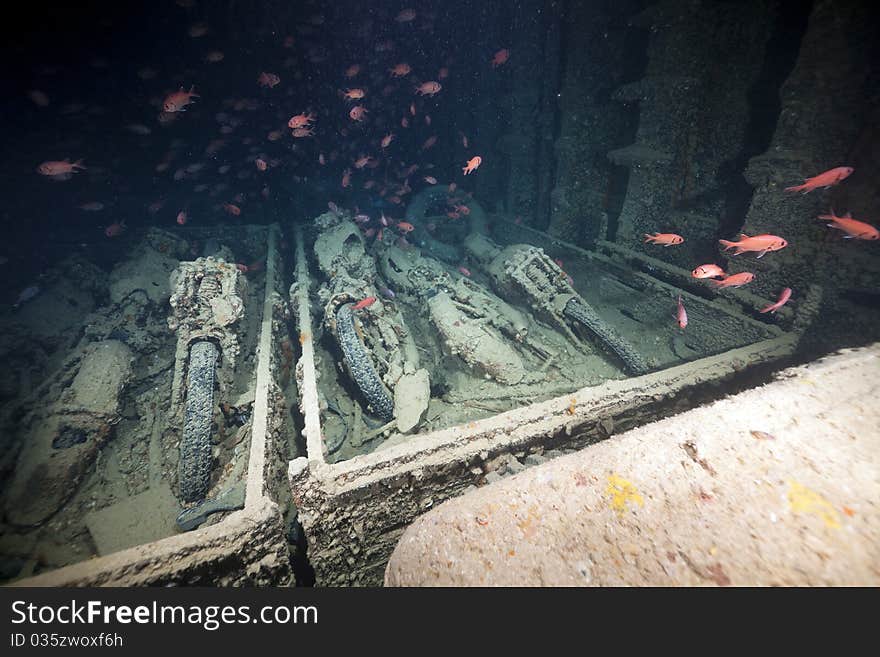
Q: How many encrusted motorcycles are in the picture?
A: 5